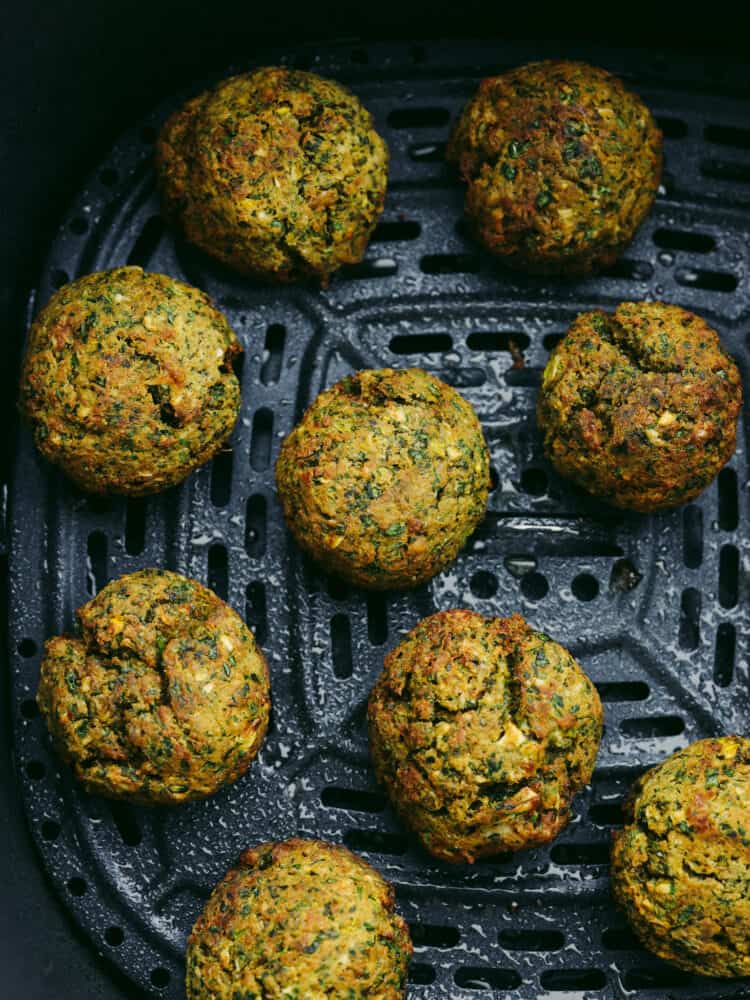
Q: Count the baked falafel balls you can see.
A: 9